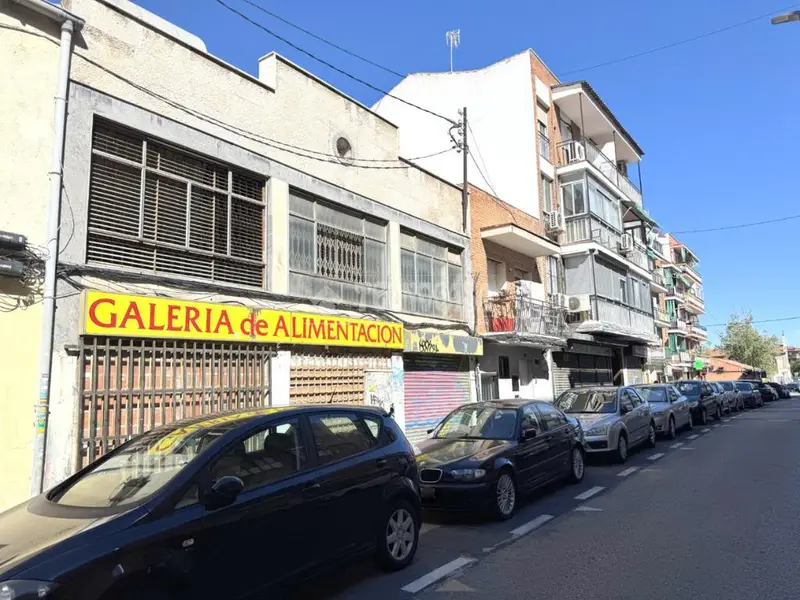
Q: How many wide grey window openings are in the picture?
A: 3